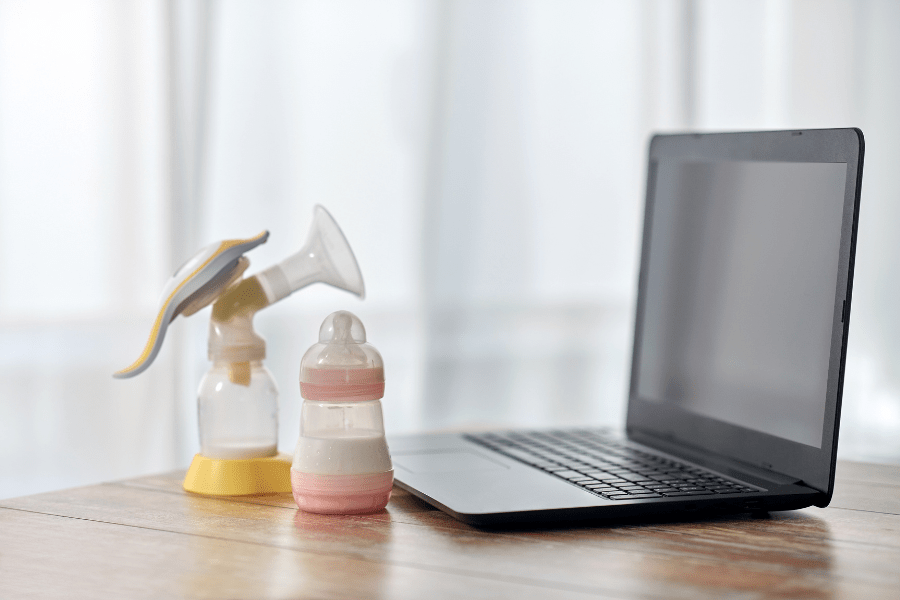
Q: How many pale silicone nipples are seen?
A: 1